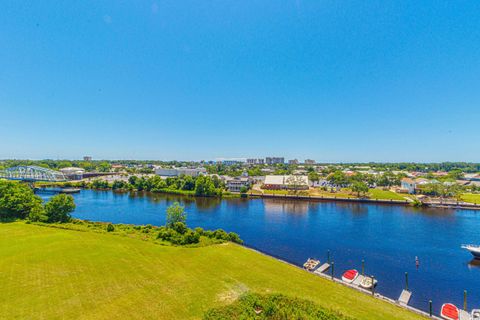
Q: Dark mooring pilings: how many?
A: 7